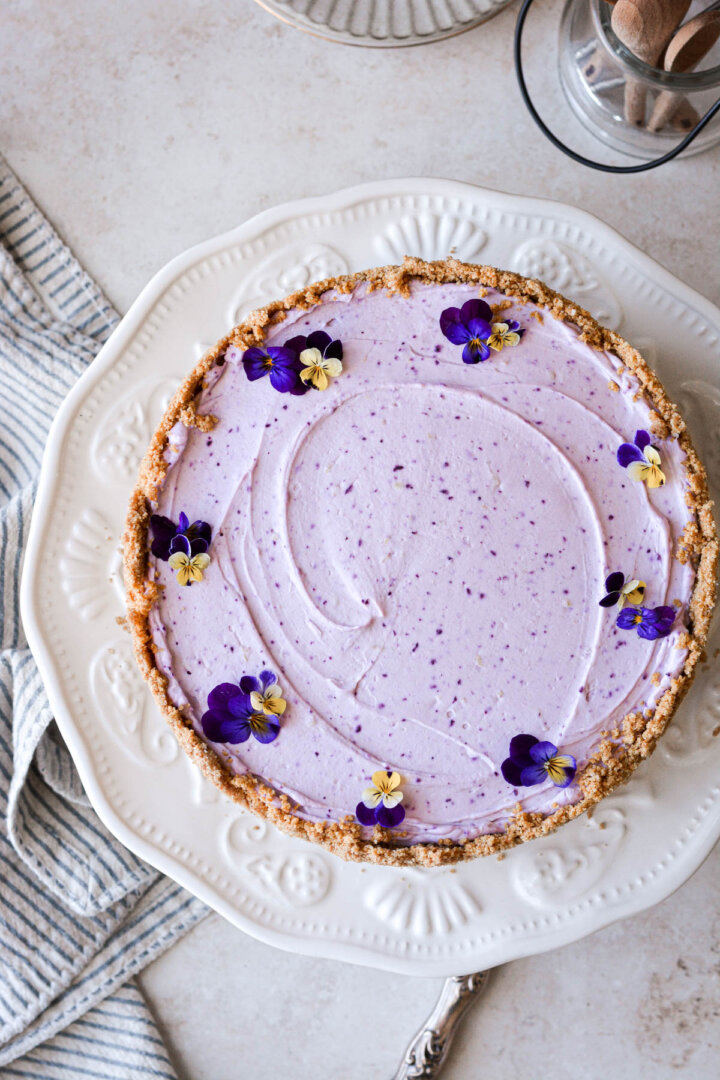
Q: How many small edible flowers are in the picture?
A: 13